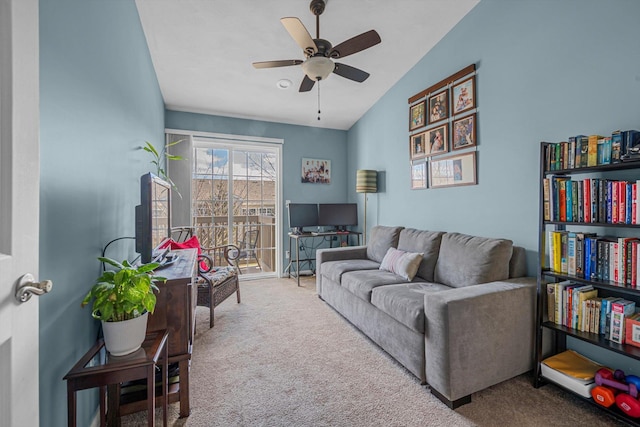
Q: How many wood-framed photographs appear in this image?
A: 7